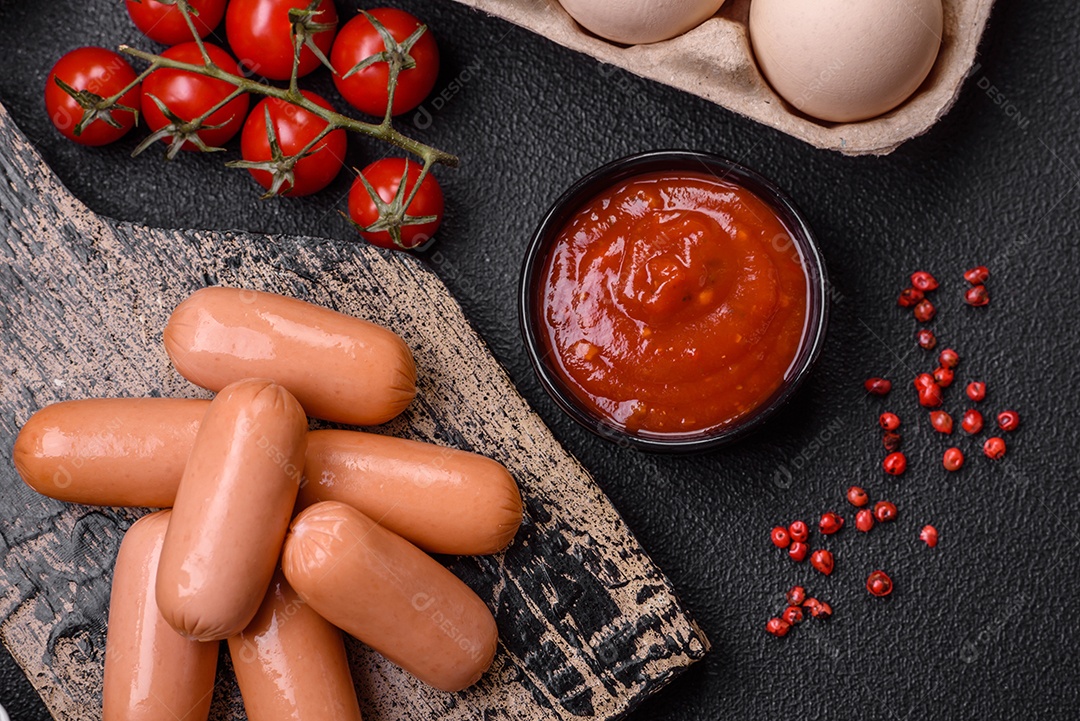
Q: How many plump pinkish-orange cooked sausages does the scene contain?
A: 7